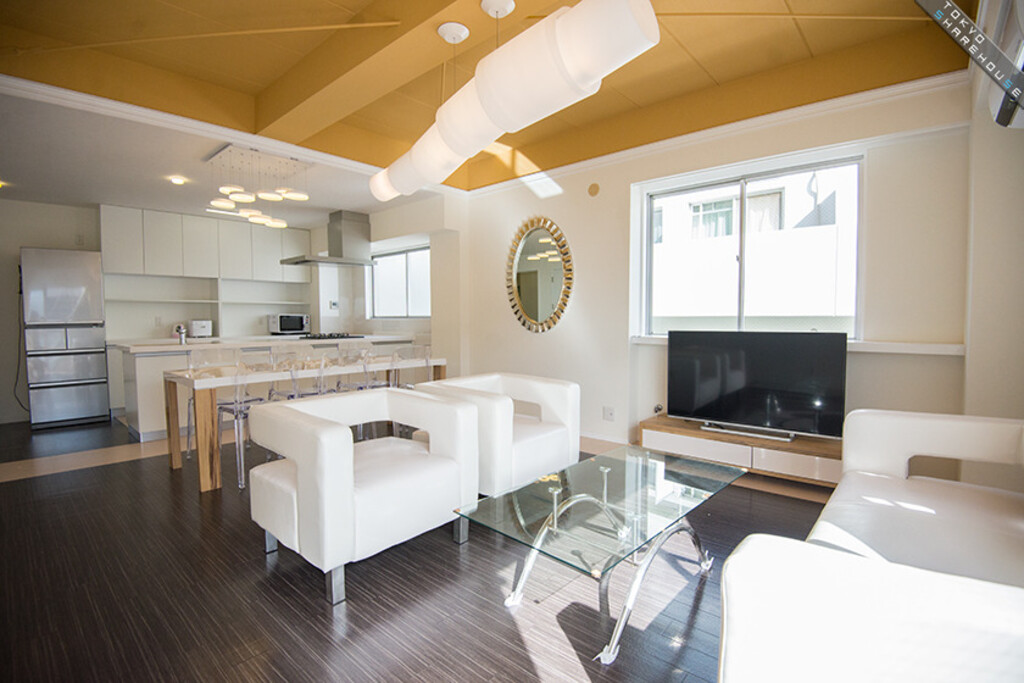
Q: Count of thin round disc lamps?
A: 9